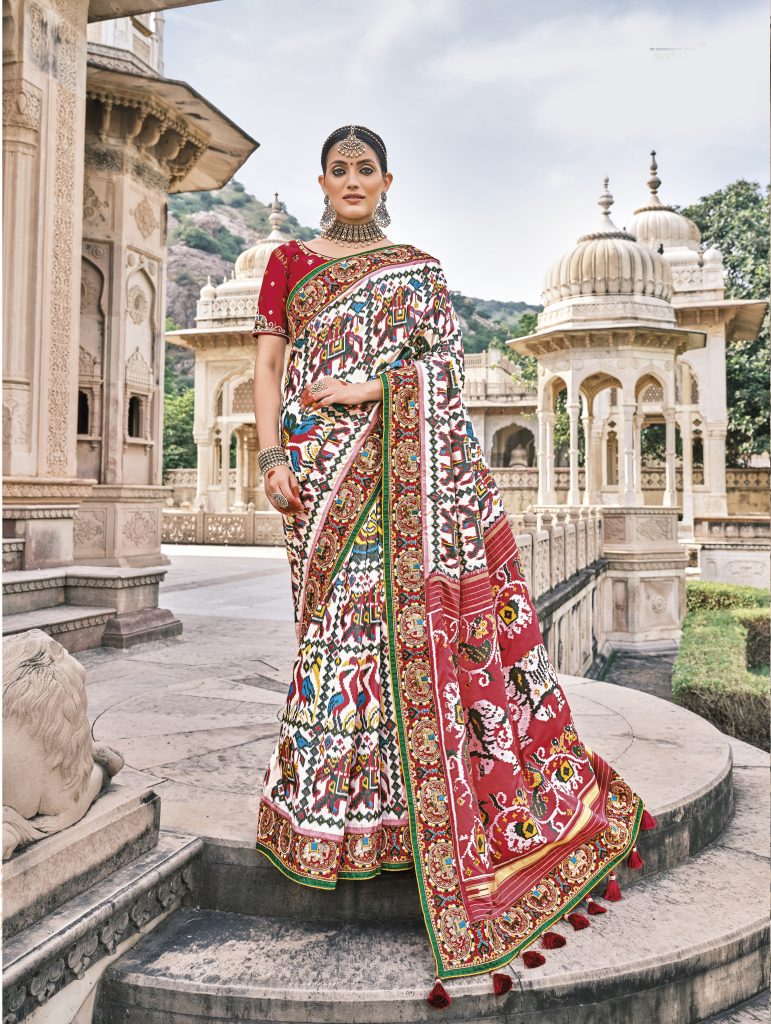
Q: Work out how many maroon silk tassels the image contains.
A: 9